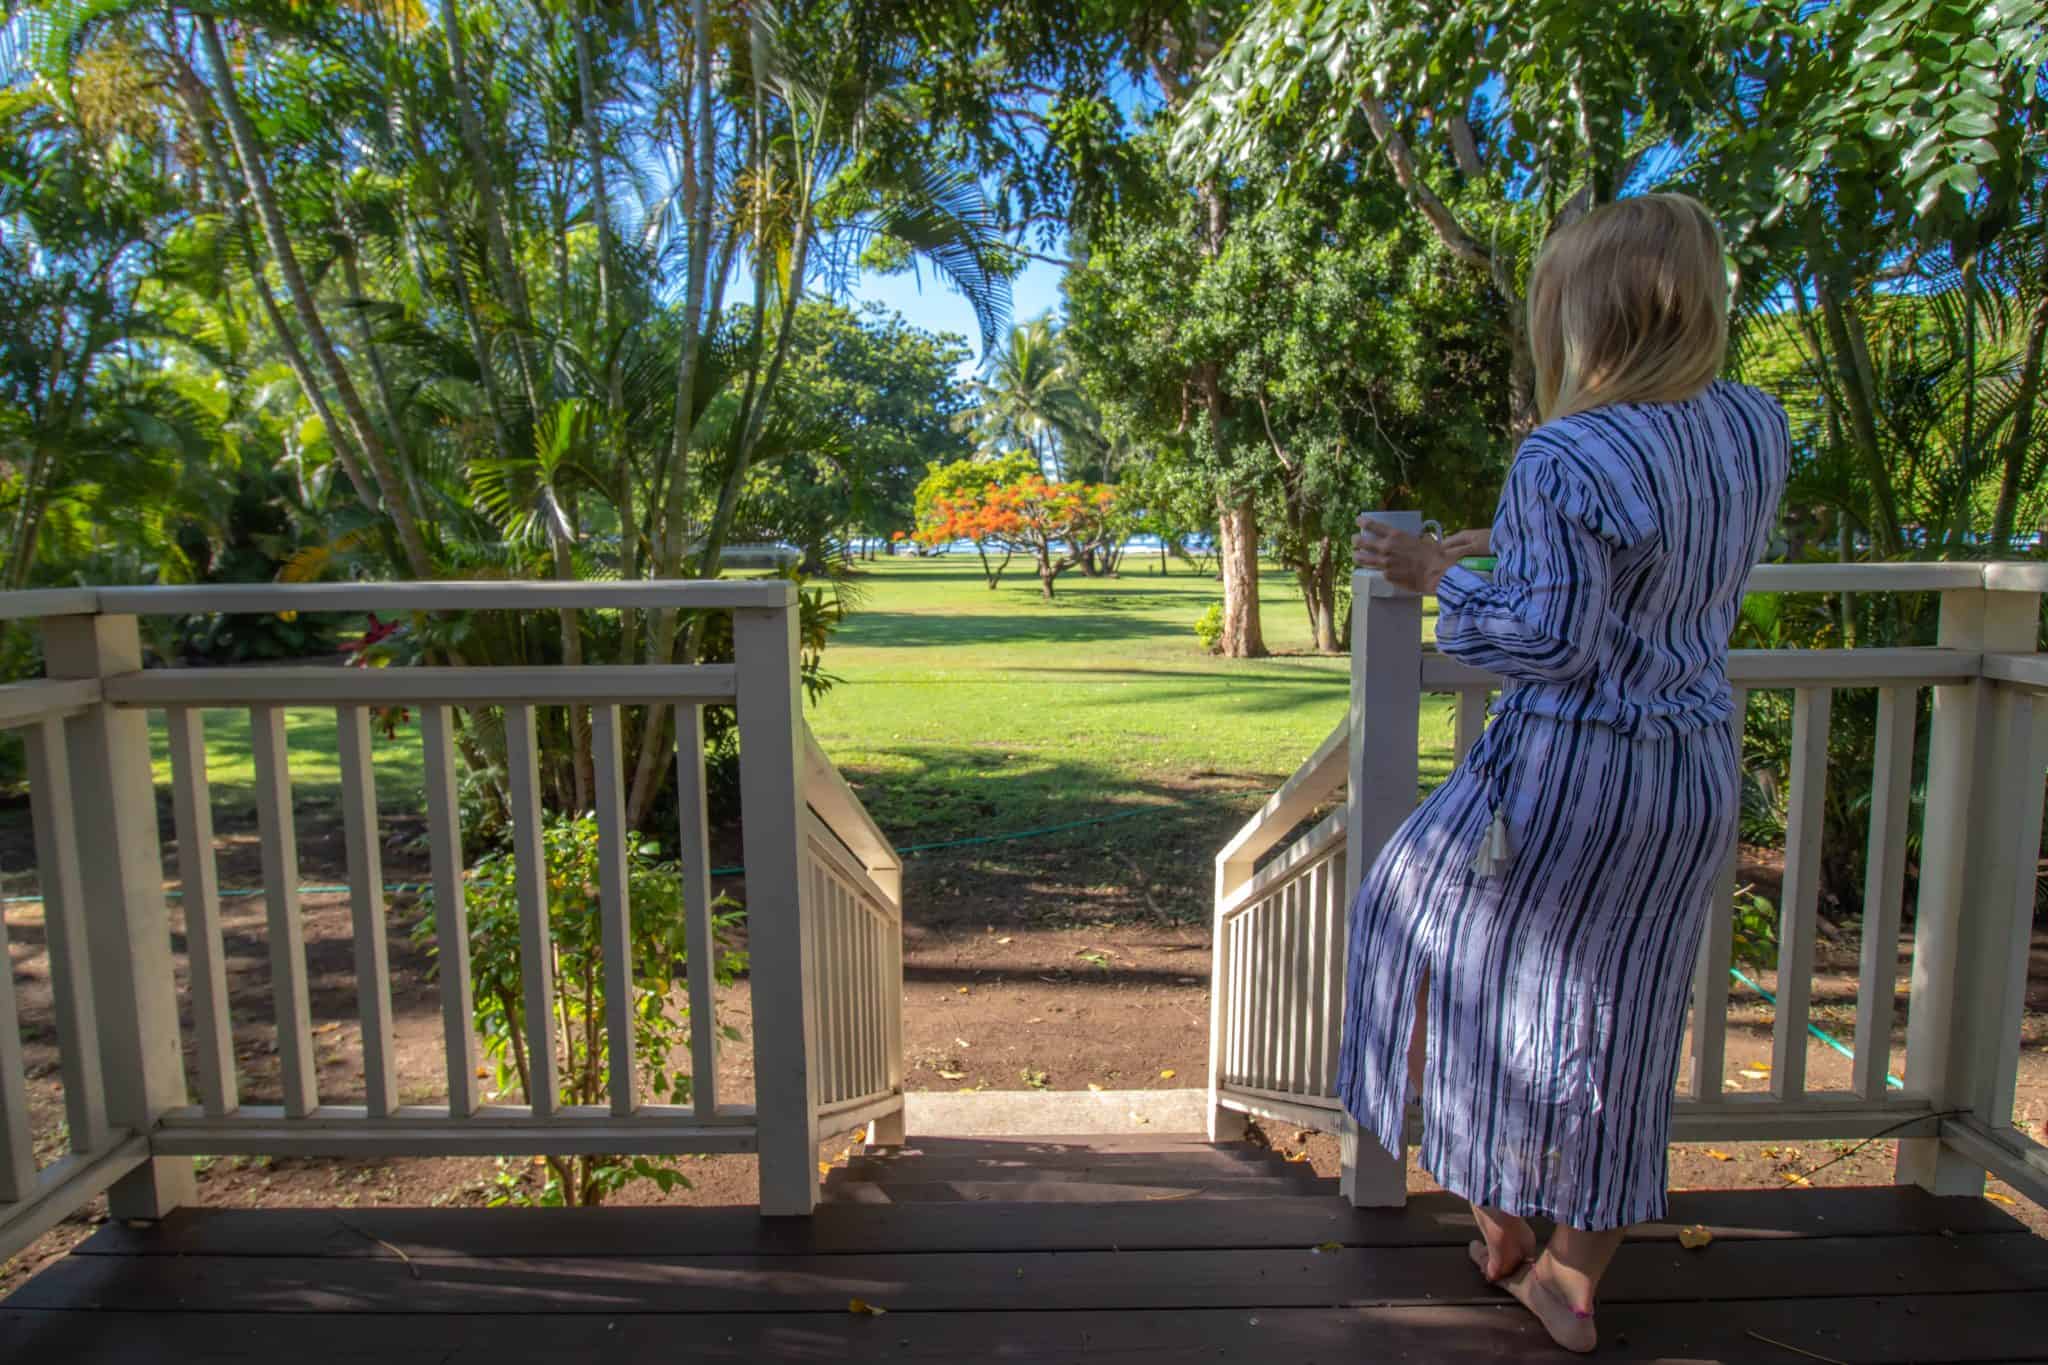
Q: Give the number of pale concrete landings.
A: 1